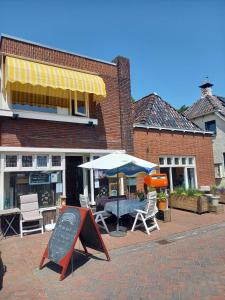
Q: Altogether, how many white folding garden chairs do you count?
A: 3